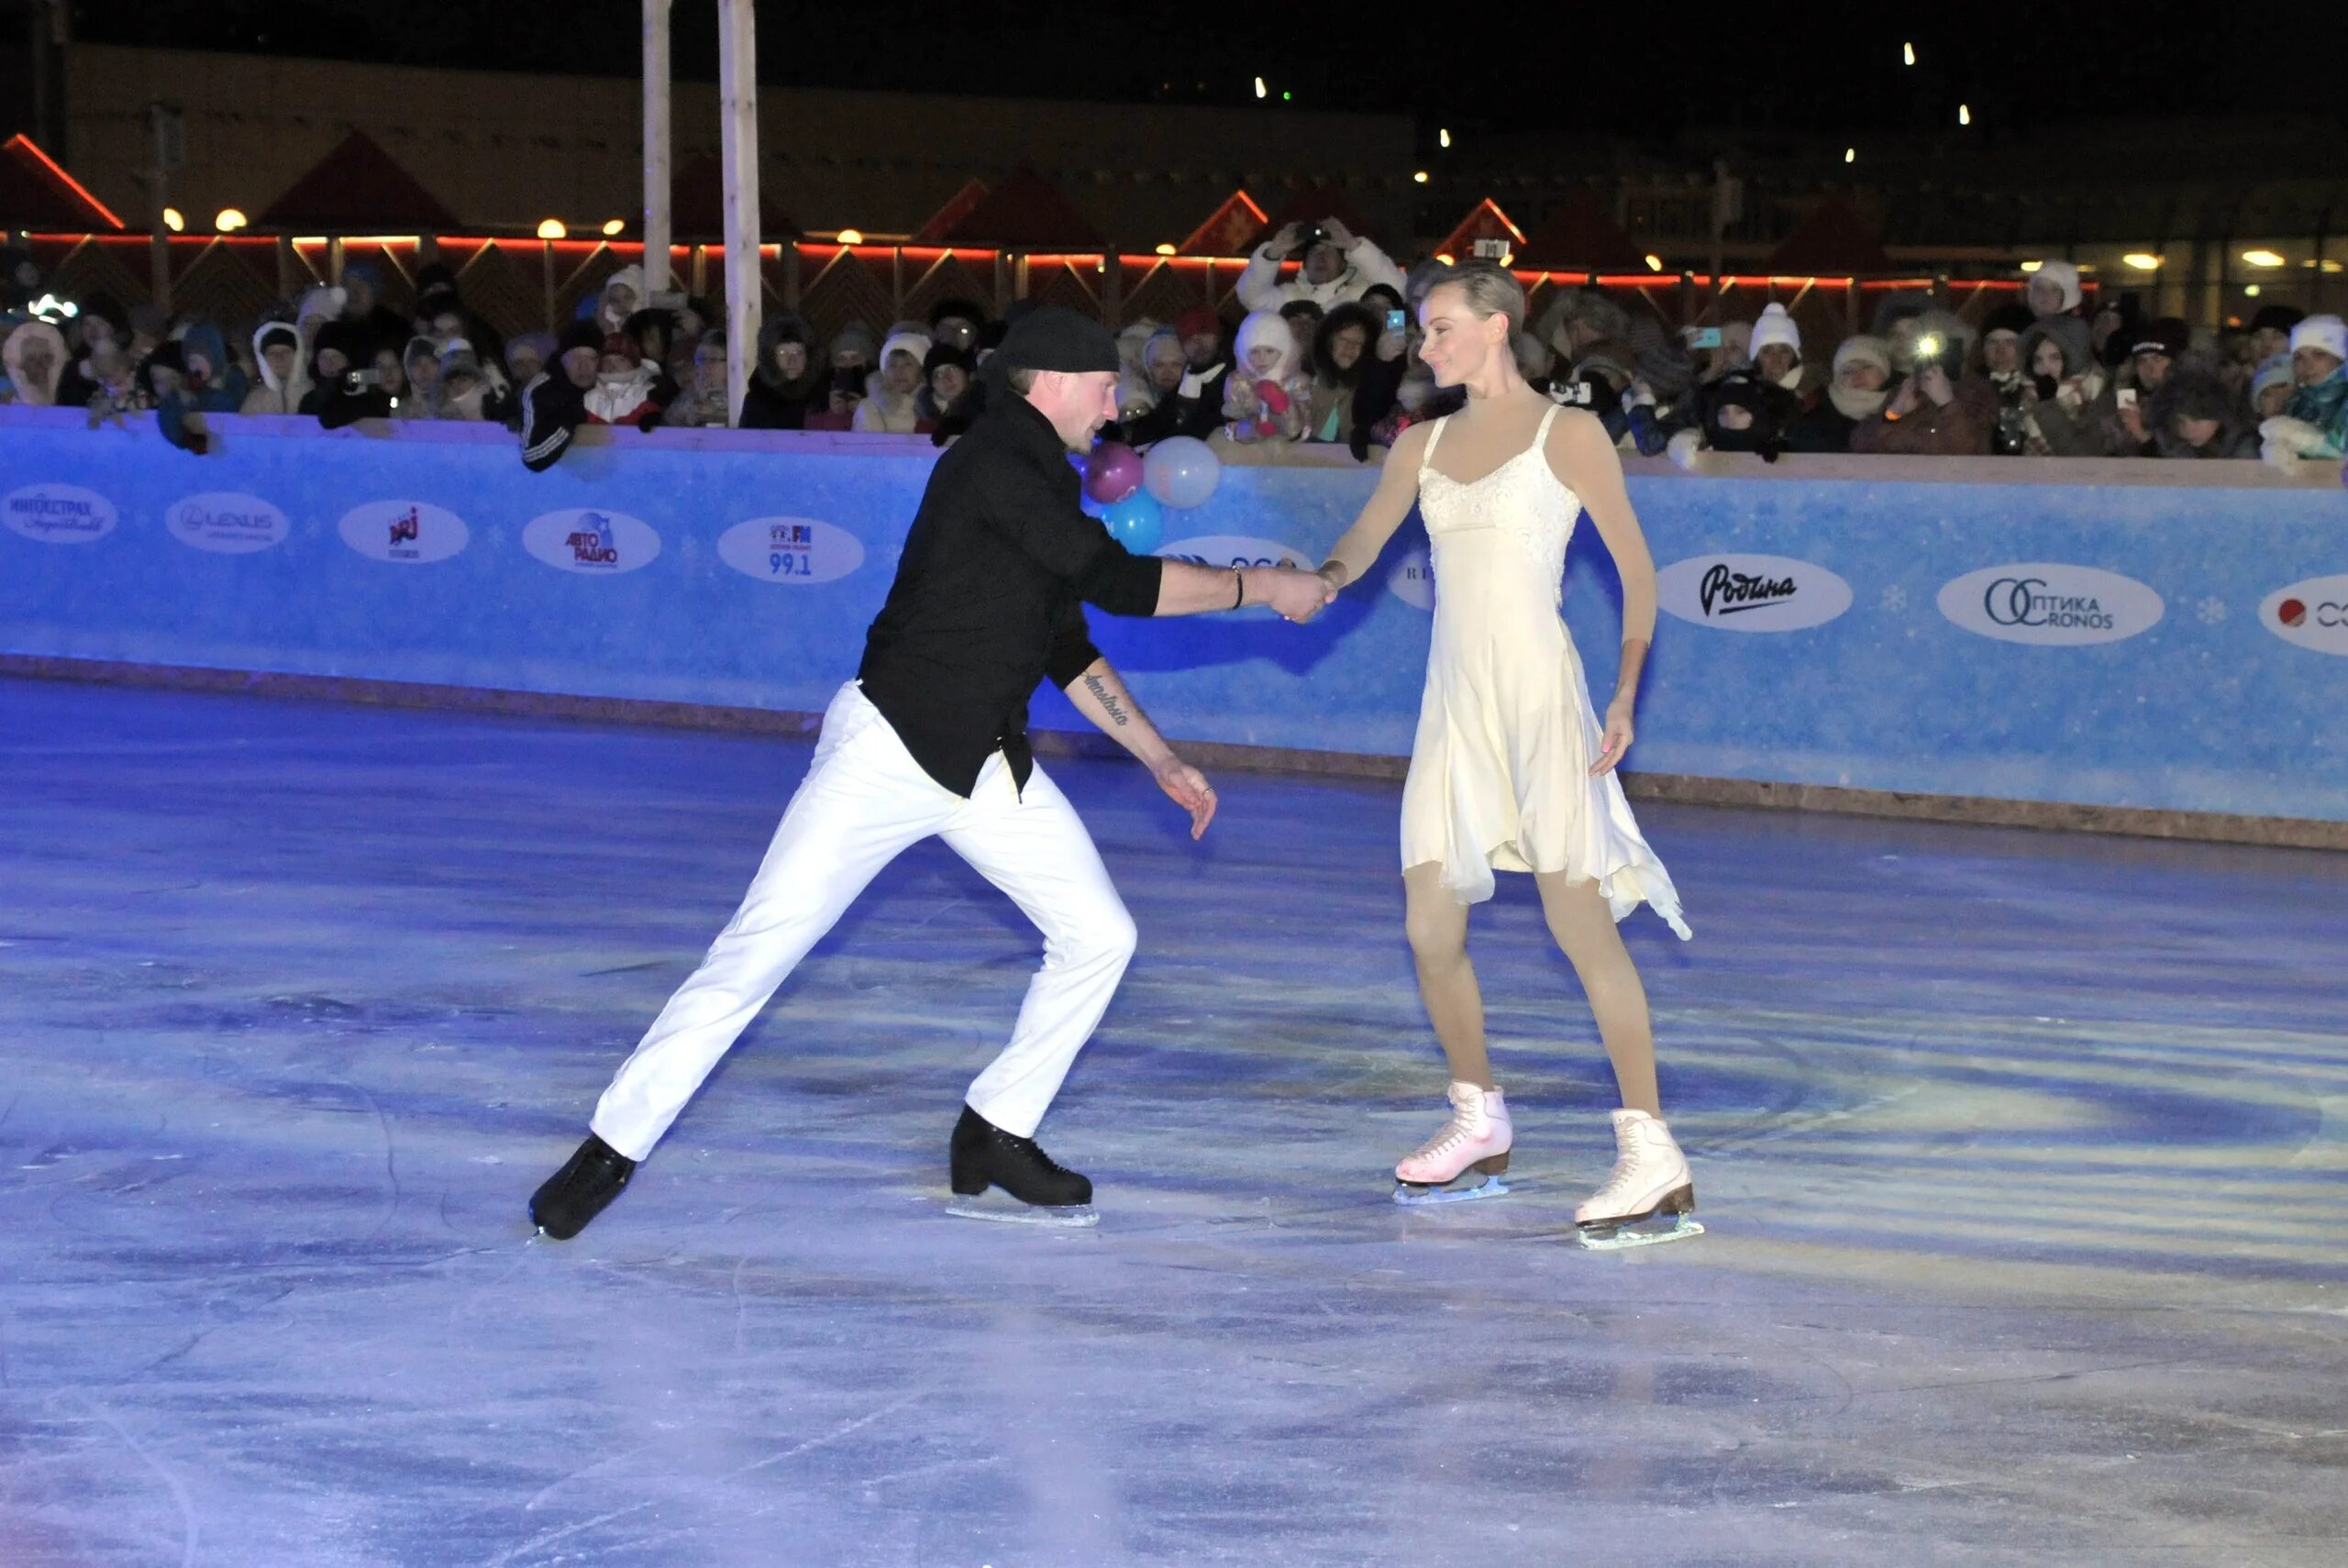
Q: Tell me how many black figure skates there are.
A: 2